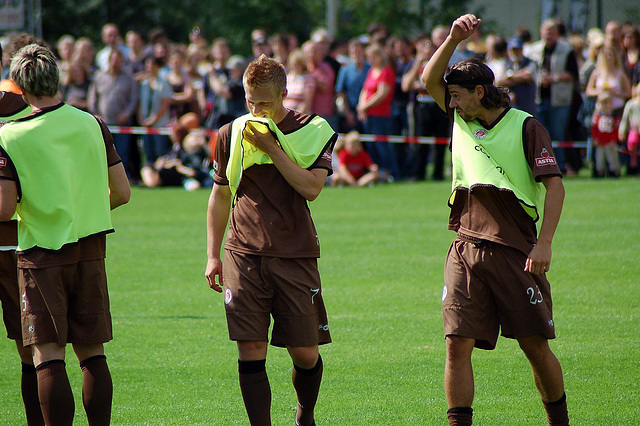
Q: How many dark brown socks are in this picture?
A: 7